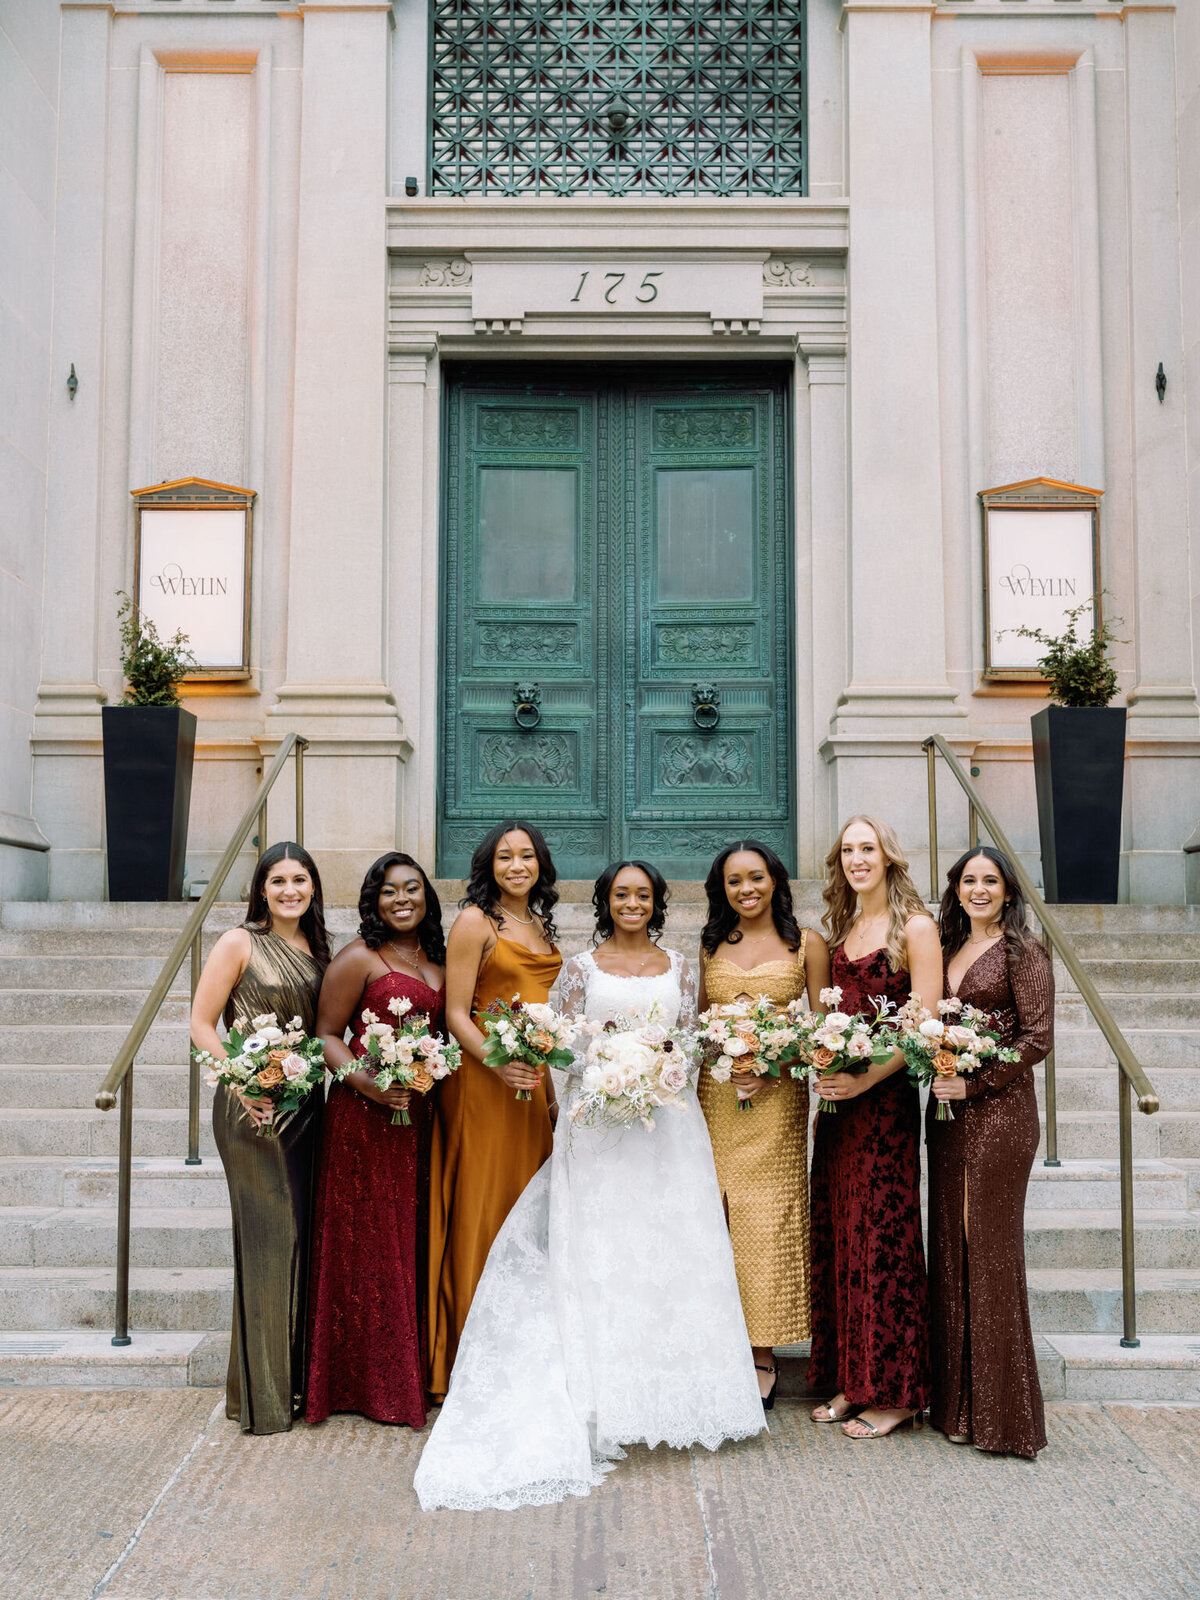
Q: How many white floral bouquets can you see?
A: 1